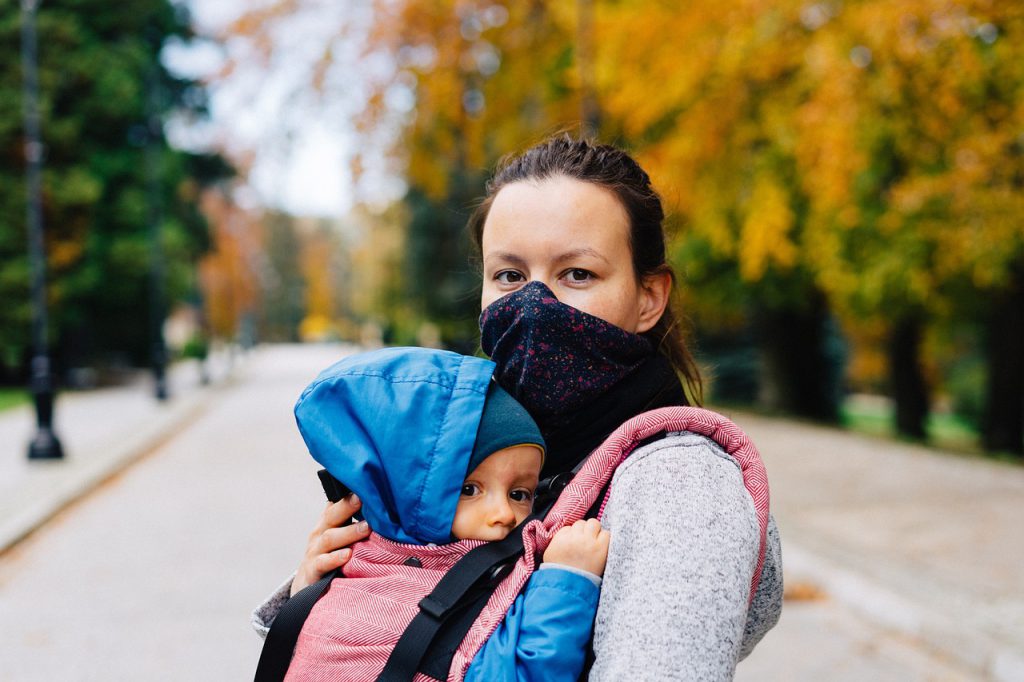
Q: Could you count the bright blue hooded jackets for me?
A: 1